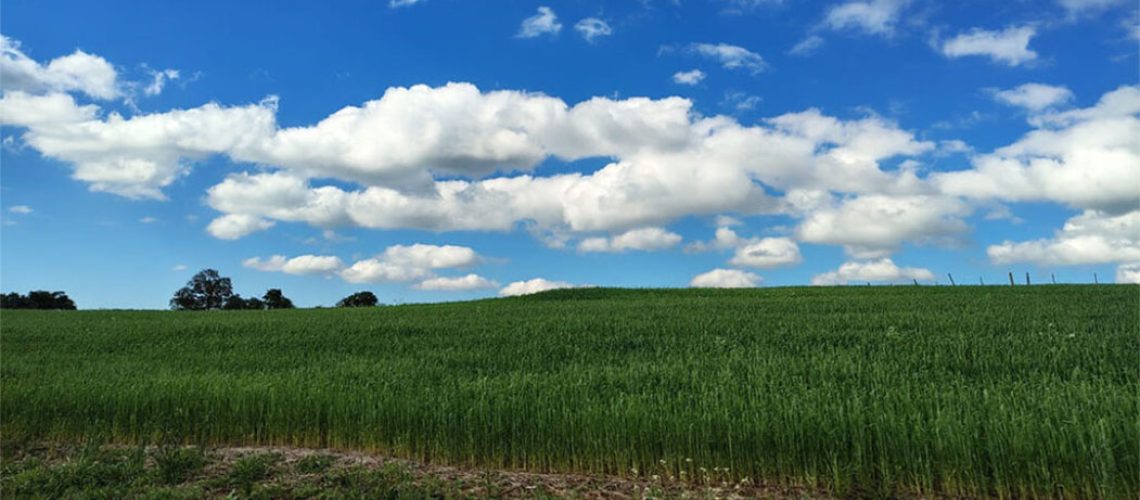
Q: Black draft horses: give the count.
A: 0